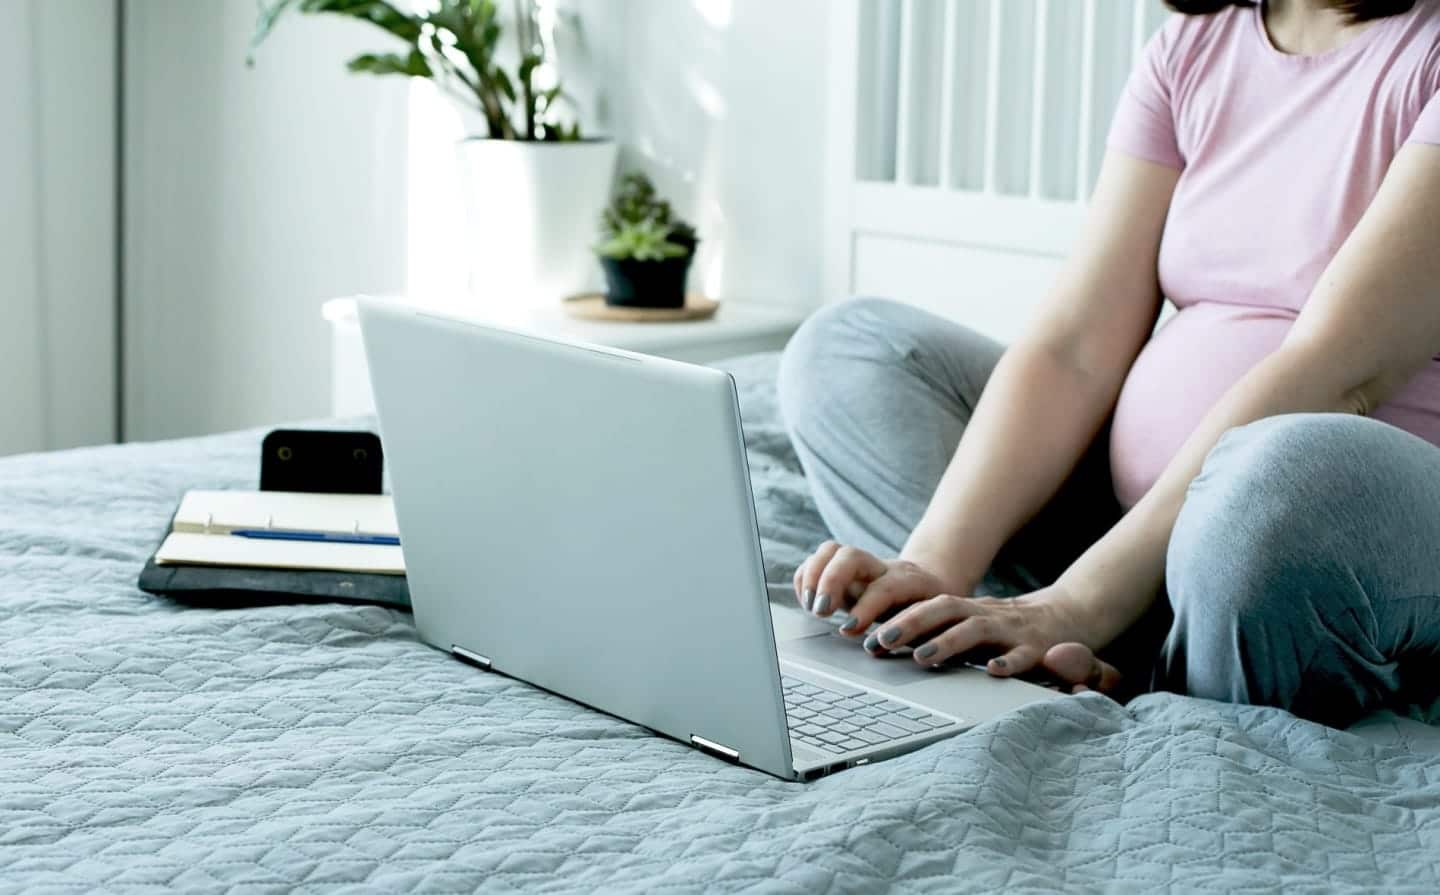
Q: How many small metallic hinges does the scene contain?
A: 2